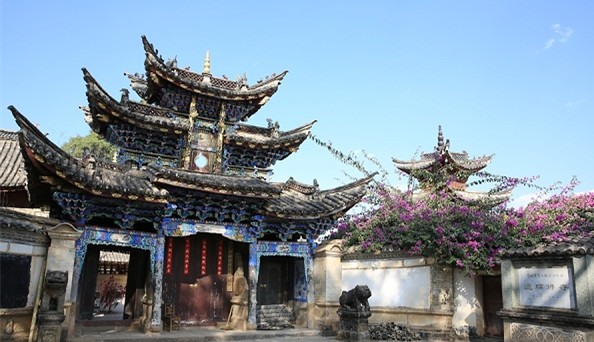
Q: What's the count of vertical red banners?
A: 4